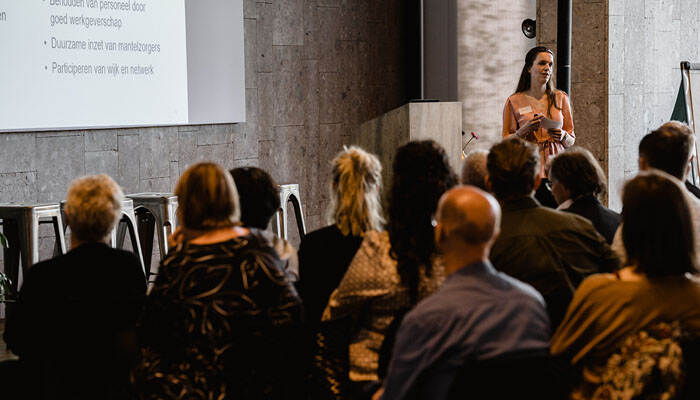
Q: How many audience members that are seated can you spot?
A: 11